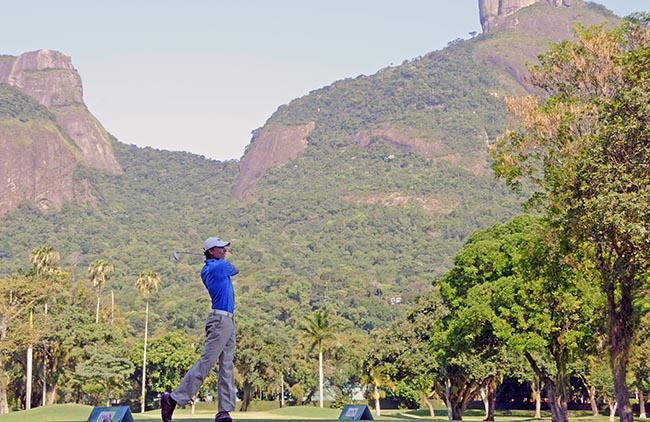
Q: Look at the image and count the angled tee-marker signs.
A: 2